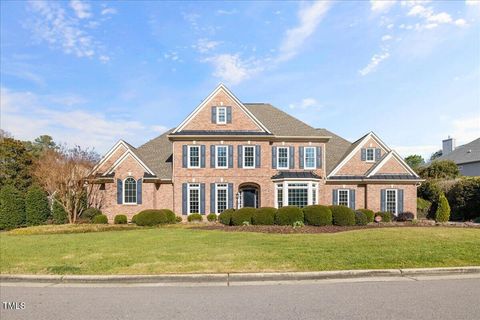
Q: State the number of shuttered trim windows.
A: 12